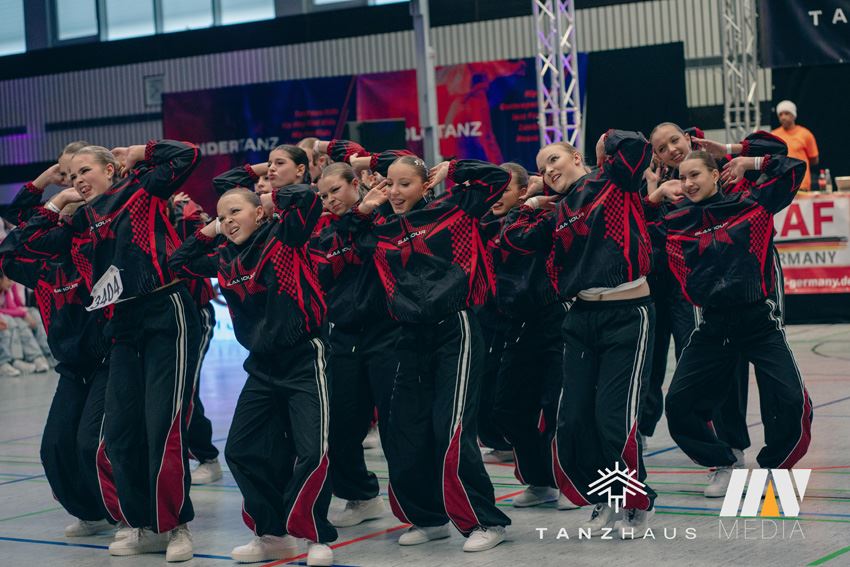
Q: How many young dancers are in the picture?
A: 12